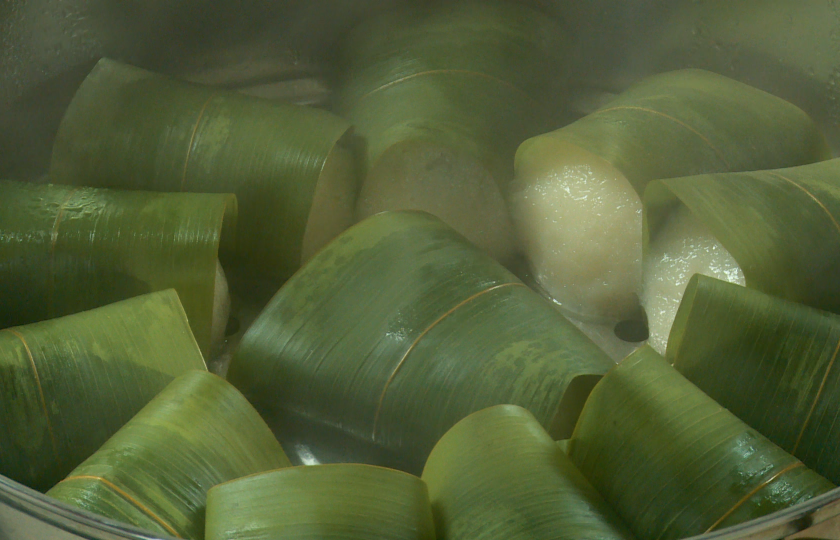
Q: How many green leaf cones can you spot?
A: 12